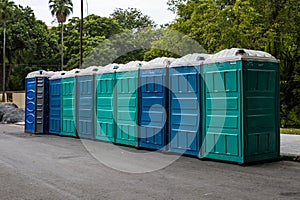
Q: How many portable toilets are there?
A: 9